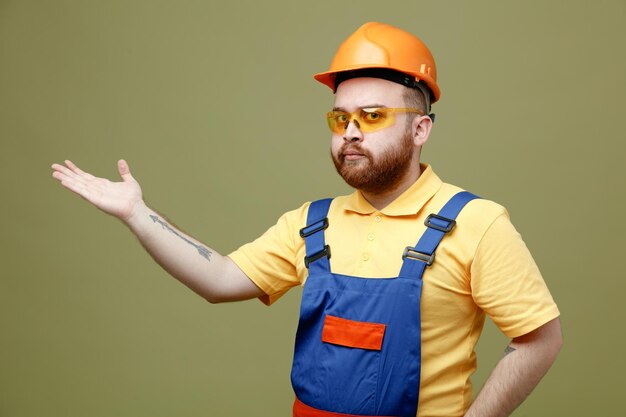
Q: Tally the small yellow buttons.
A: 3